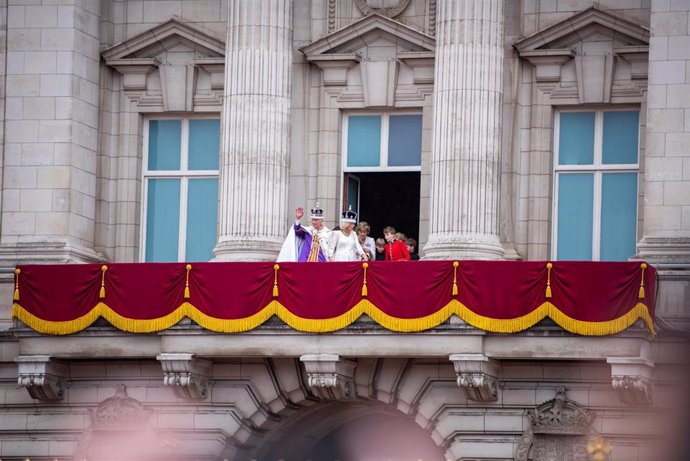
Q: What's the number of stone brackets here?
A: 5